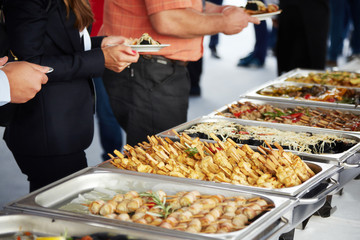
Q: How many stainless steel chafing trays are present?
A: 7